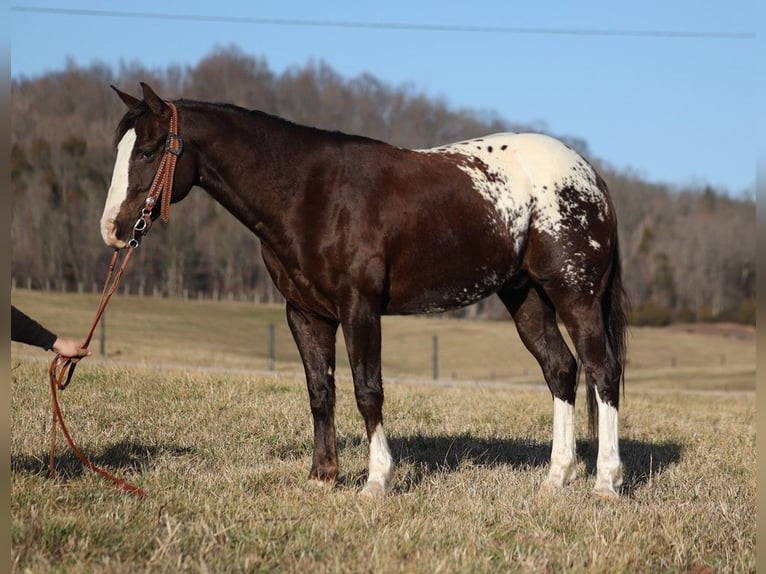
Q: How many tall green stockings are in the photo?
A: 0